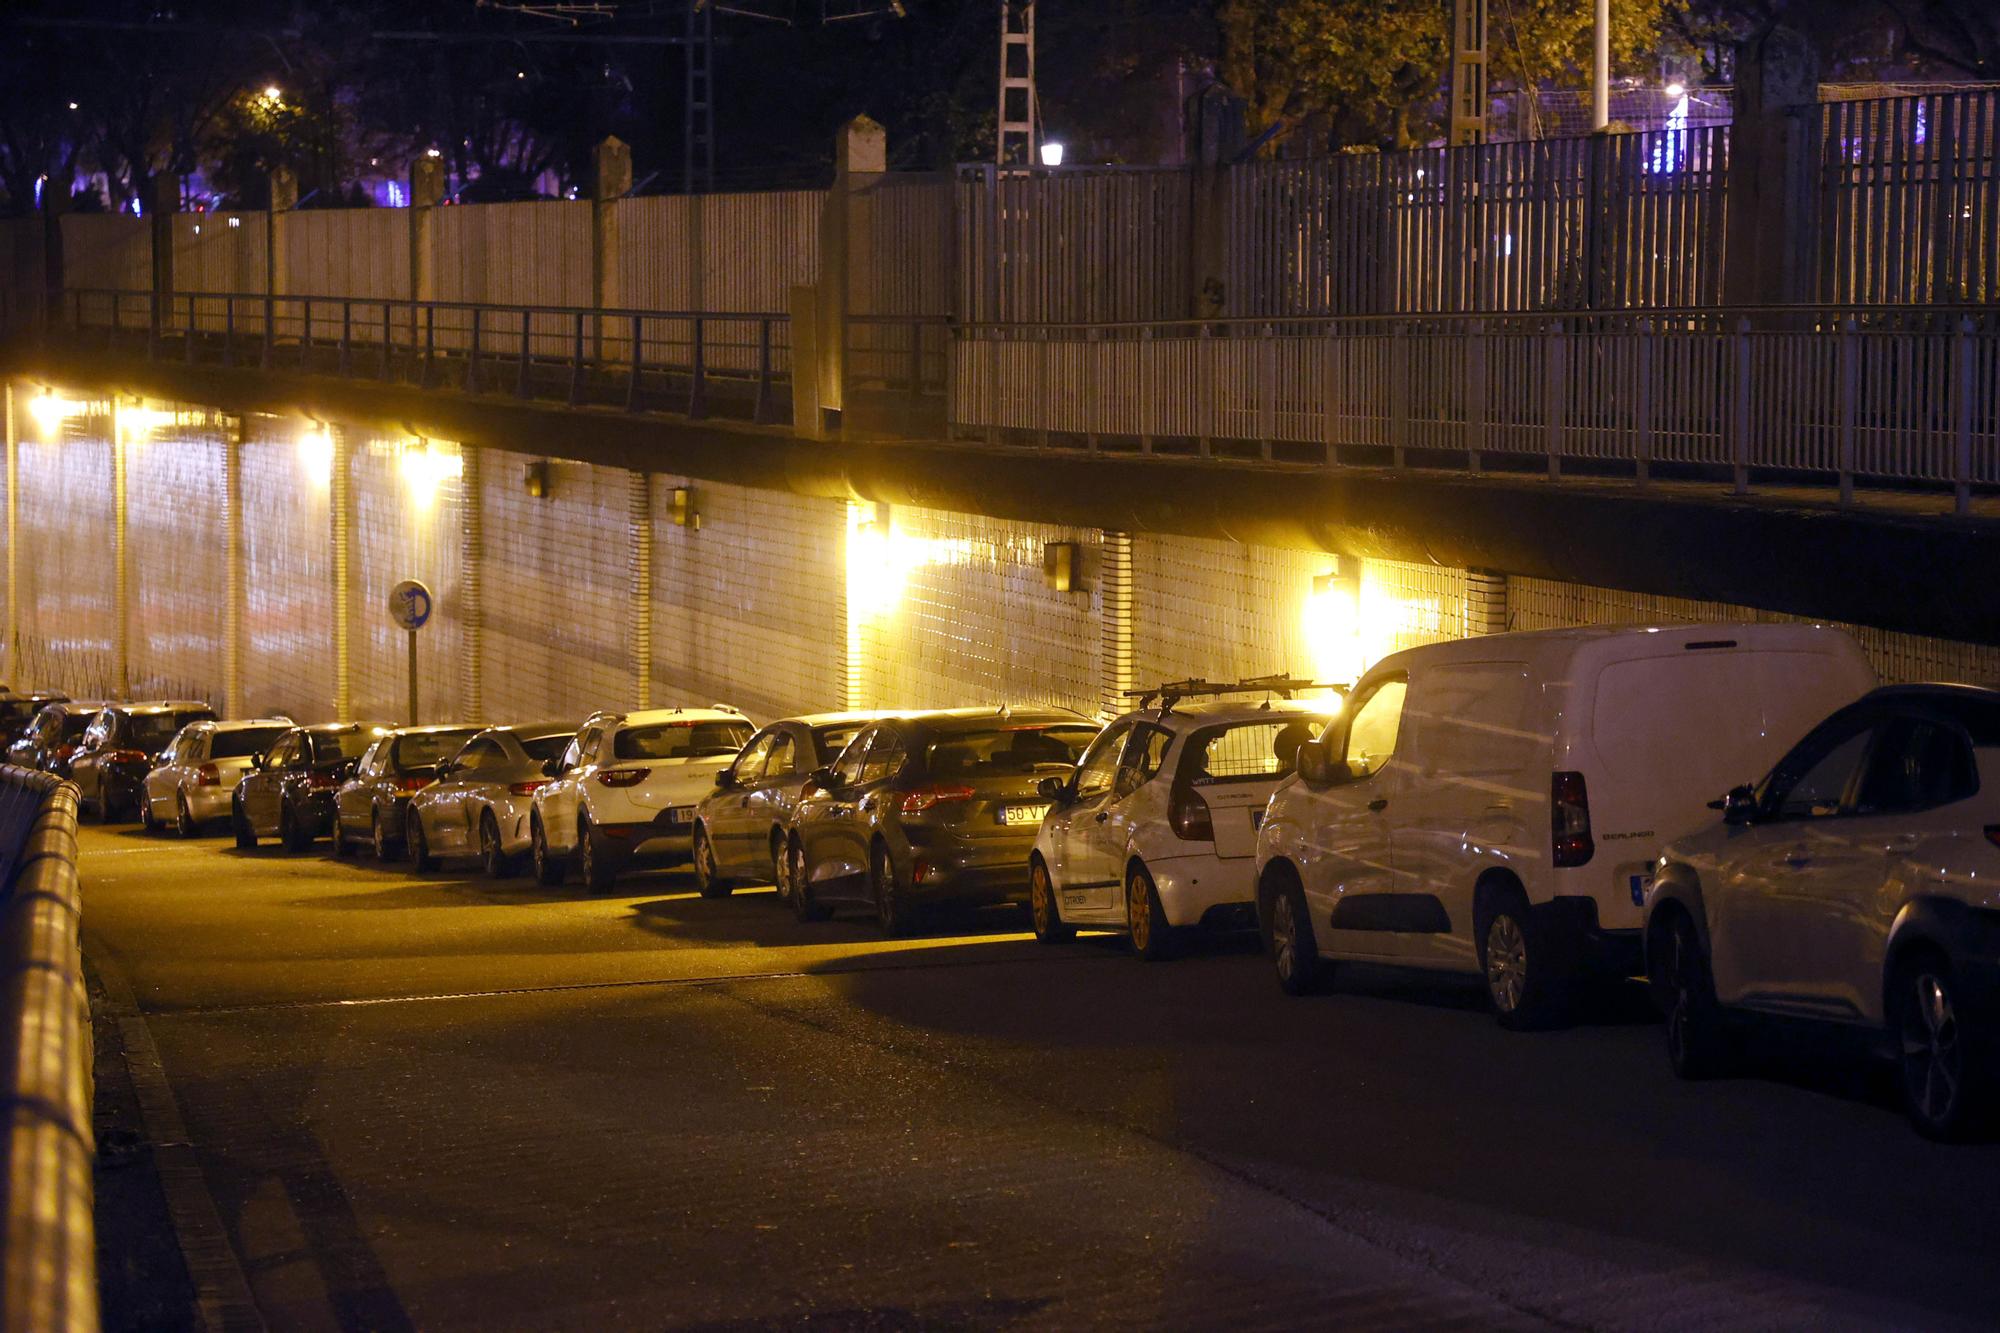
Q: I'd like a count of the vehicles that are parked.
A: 13